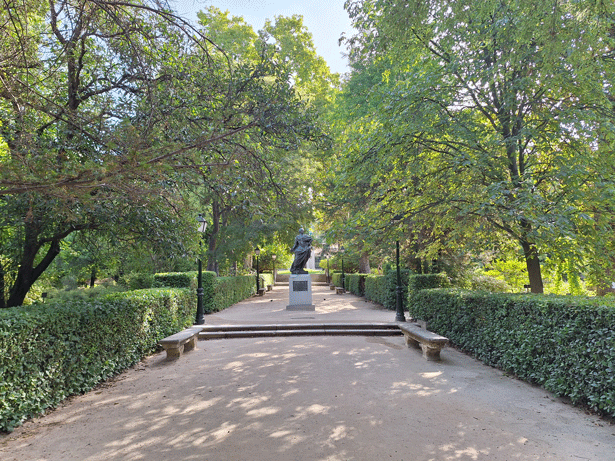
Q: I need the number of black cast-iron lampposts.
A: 6